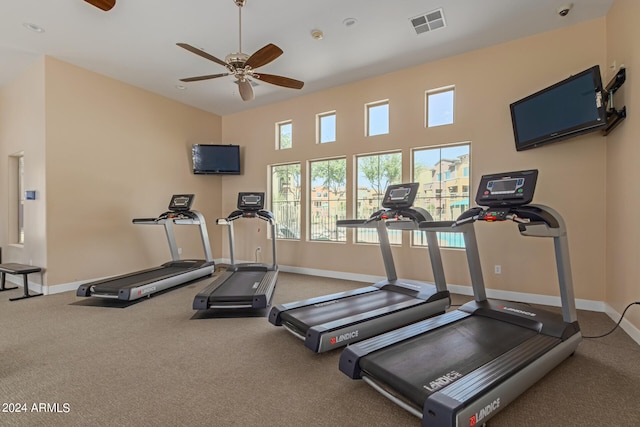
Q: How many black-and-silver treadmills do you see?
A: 4